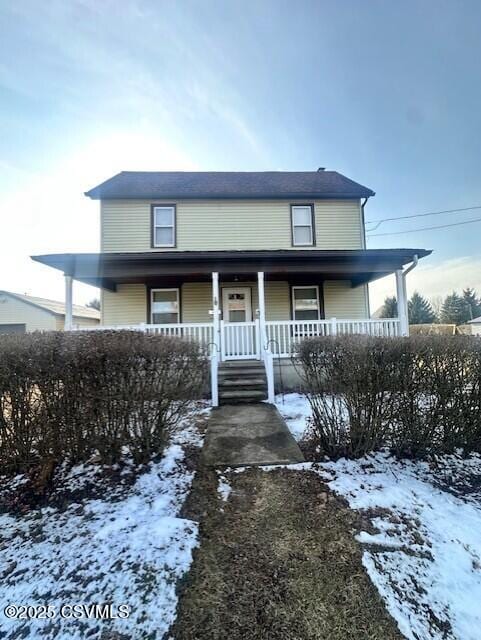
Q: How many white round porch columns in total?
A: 4